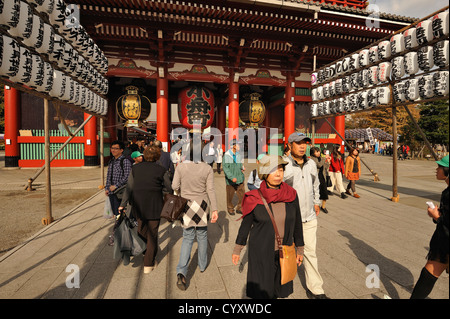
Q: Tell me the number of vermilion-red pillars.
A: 6